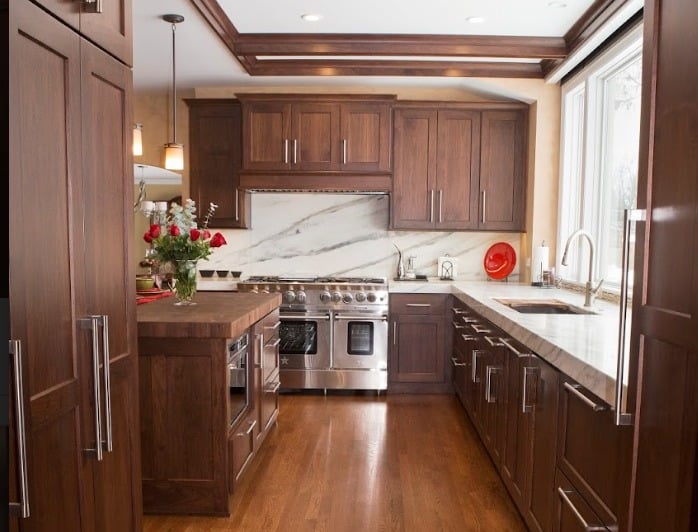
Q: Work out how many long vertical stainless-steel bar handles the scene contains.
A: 4